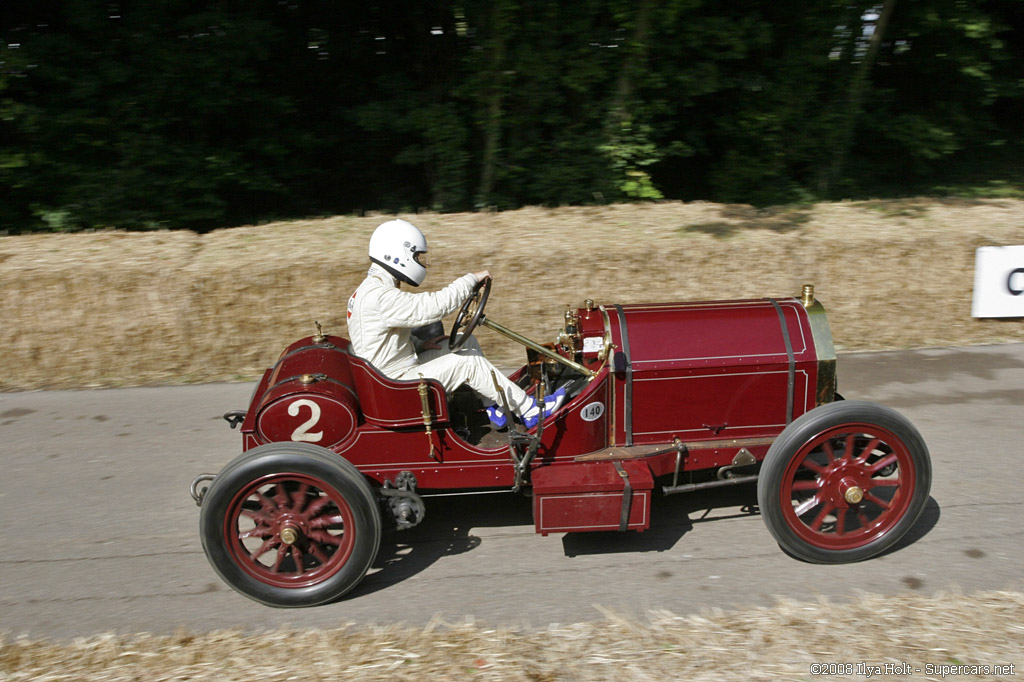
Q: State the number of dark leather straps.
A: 5